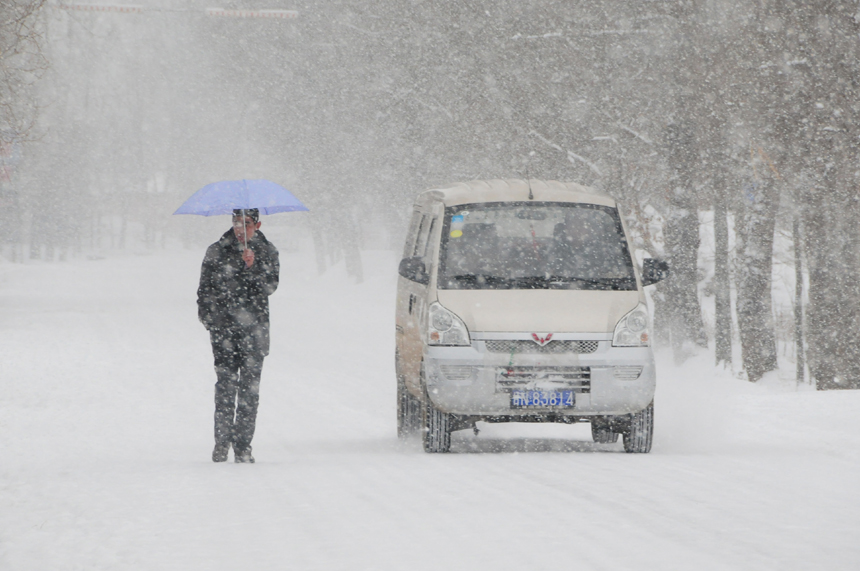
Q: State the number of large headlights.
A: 2